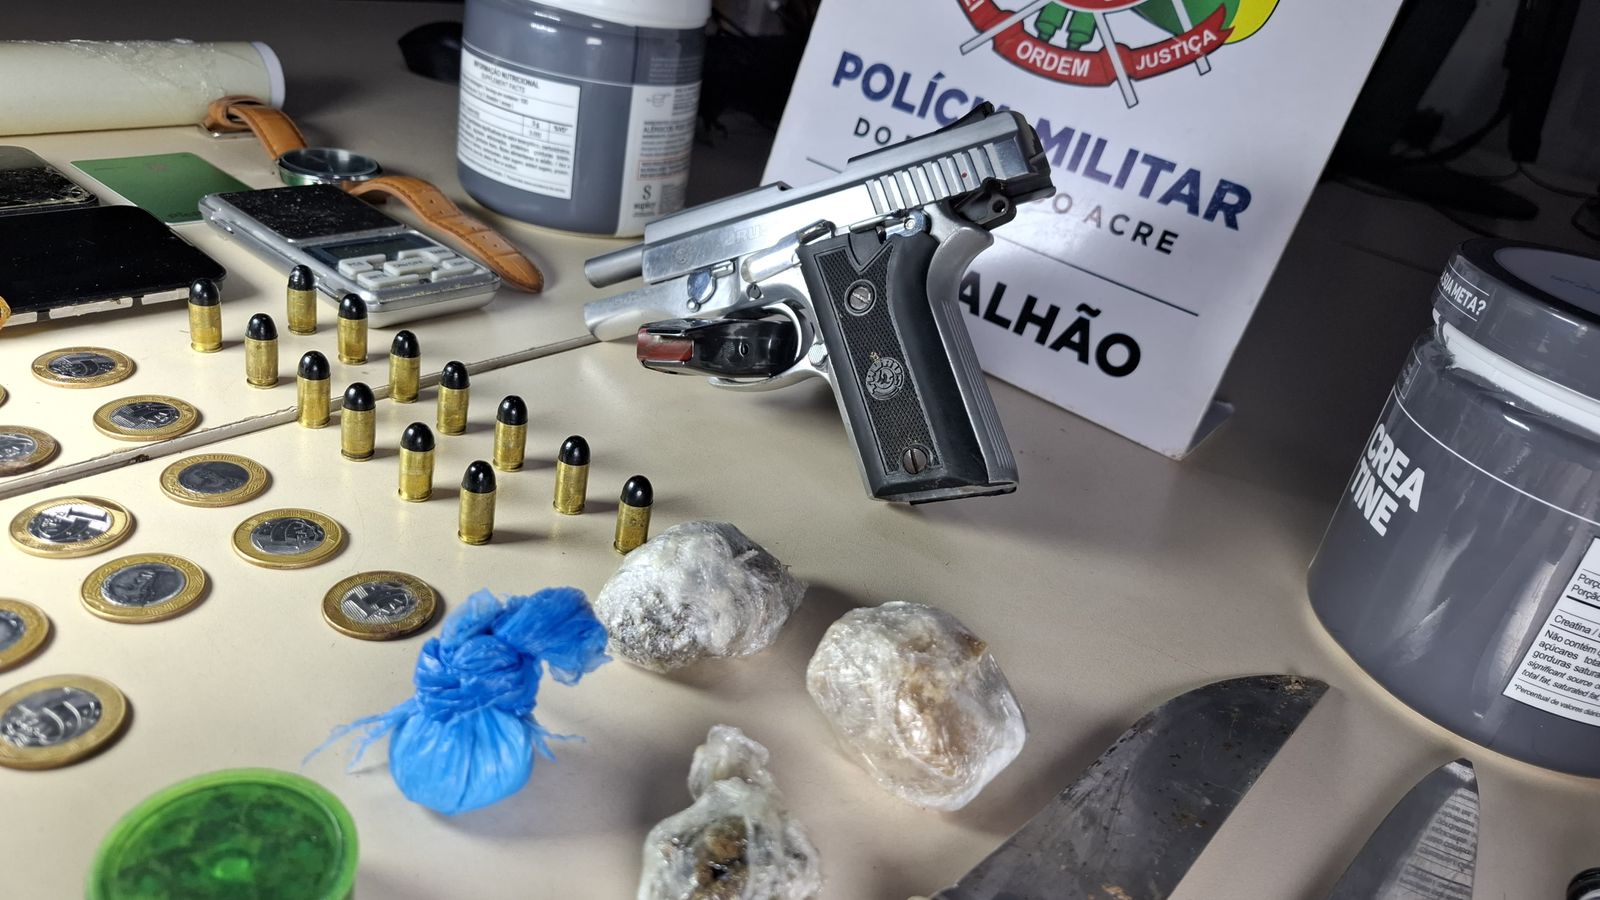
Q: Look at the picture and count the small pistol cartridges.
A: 13